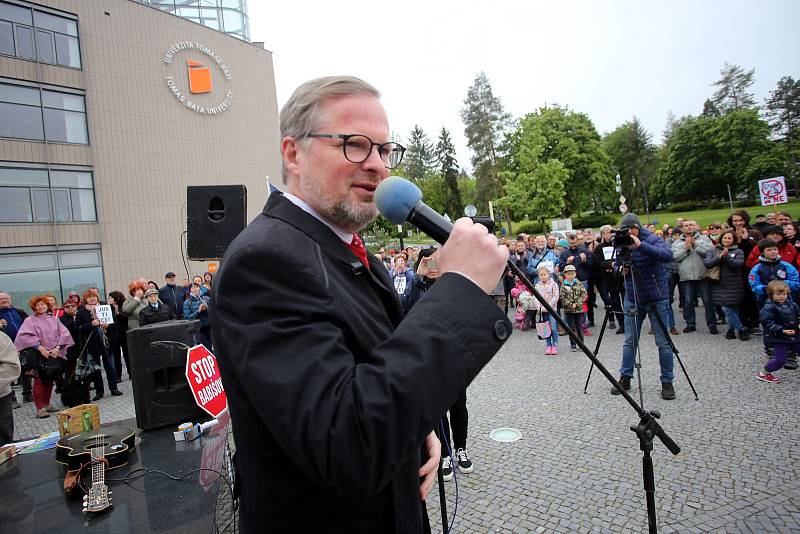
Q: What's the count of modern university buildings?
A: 1